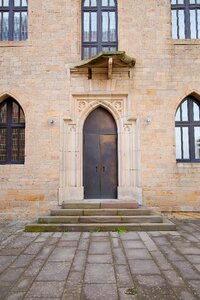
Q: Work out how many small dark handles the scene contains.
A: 2